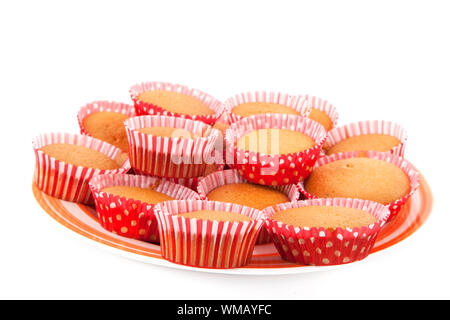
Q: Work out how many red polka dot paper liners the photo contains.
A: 6